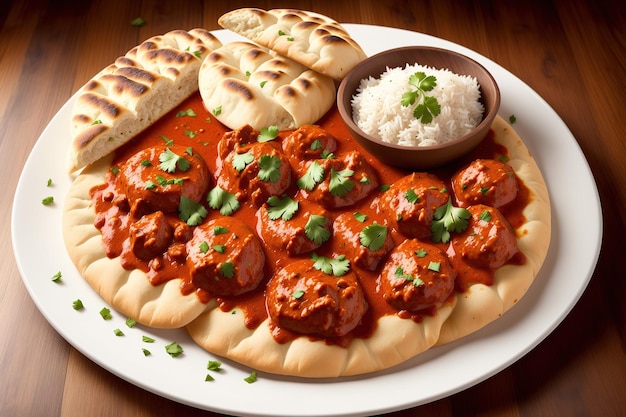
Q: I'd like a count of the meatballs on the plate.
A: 13